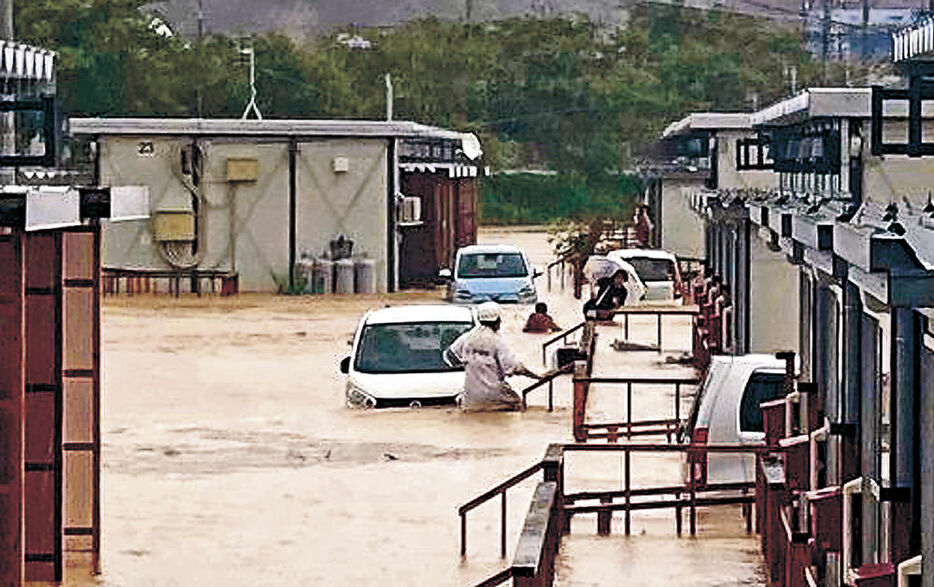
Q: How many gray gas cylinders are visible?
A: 4